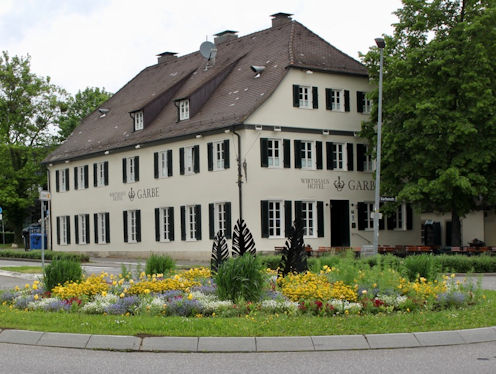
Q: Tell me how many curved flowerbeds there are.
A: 1